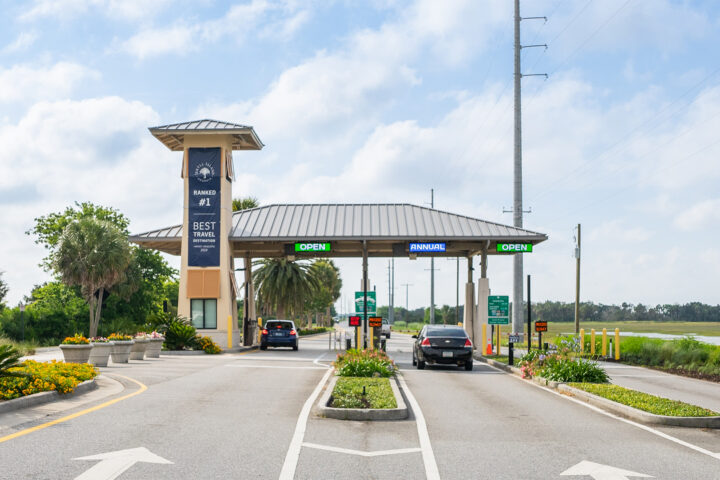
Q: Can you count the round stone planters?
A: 5